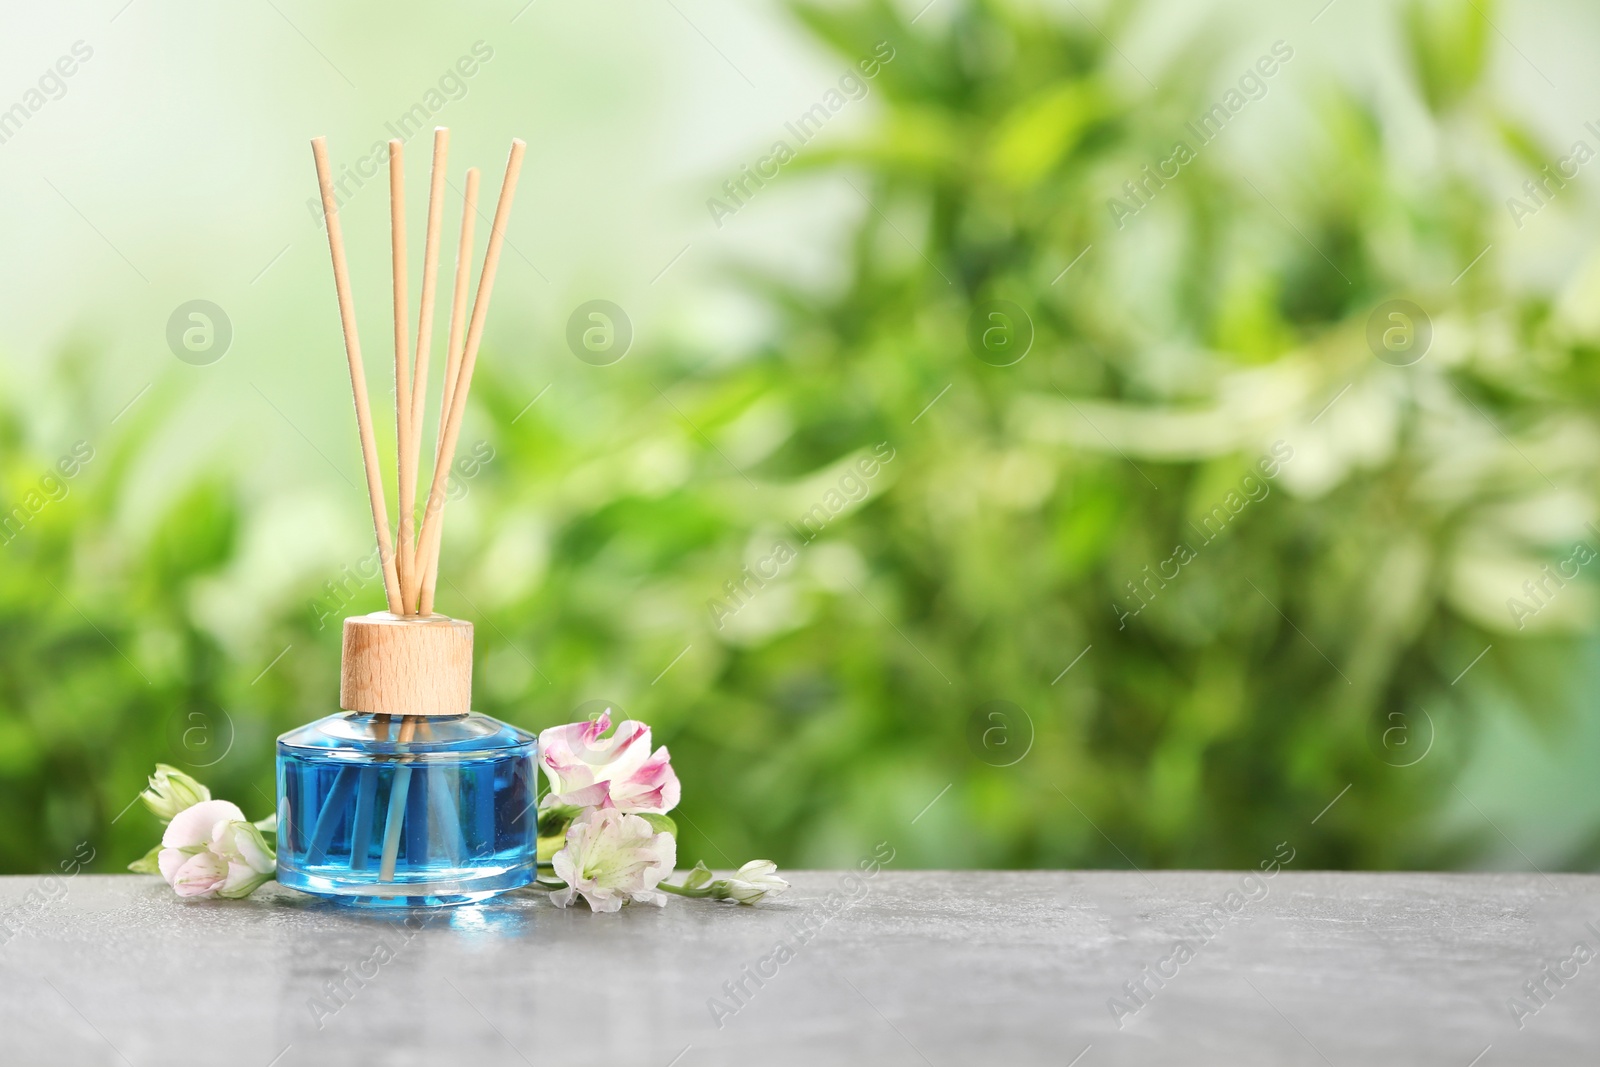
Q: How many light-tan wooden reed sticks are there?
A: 5